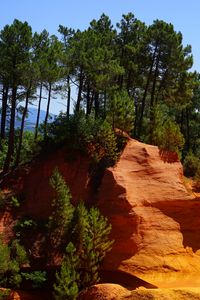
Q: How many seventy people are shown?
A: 0